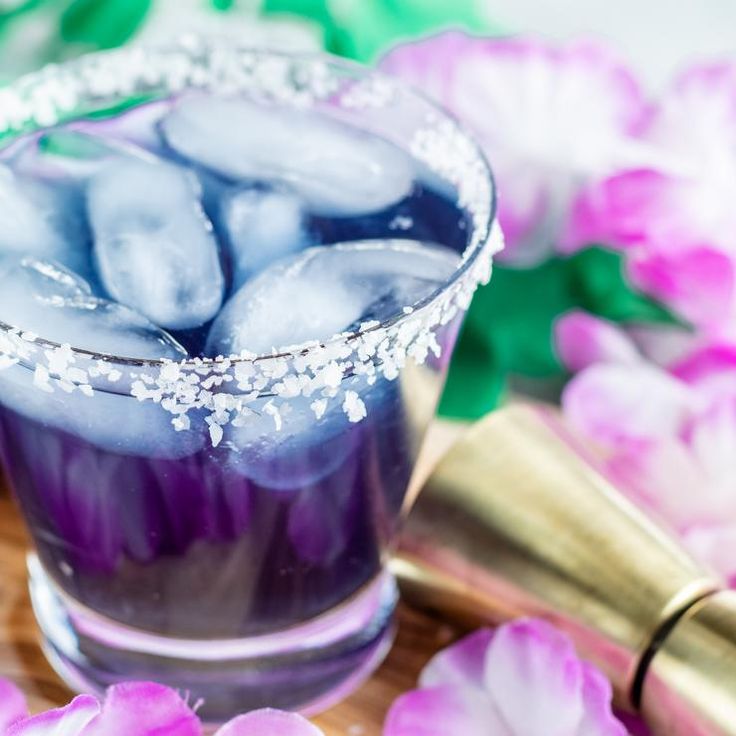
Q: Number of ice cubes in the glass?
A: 6